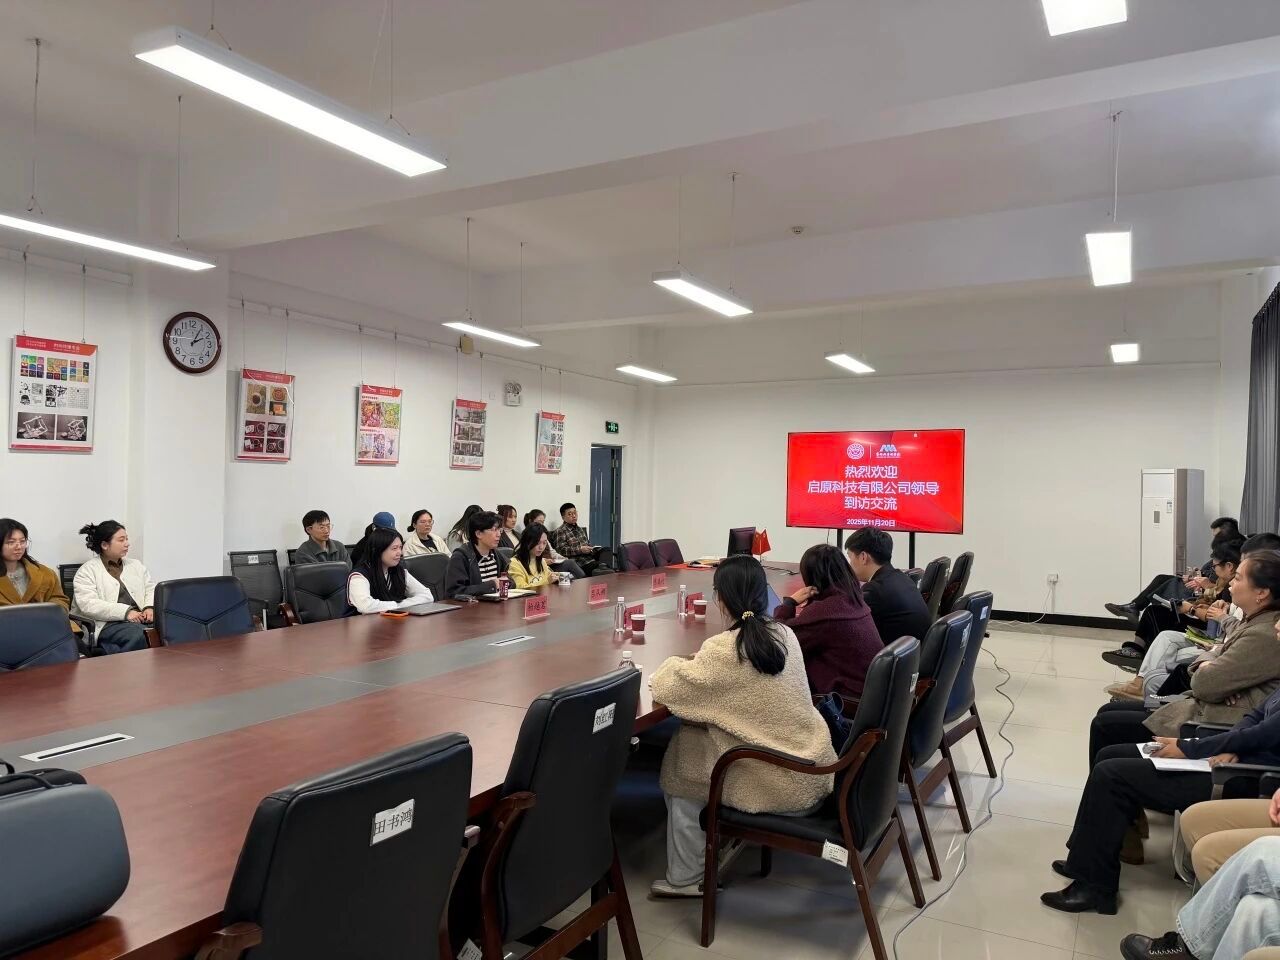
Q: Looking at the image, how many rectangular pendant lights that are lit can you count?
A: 9